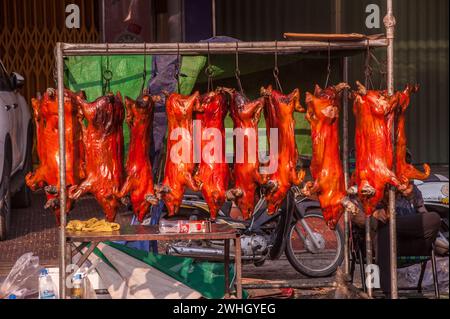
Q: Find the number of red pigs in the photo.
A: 10